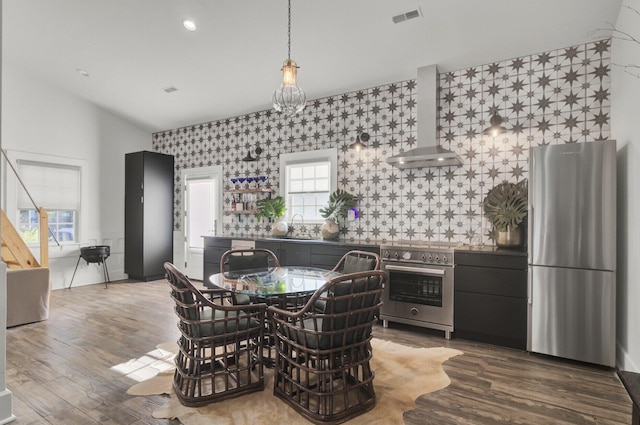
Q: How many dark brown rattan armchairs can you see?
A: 4